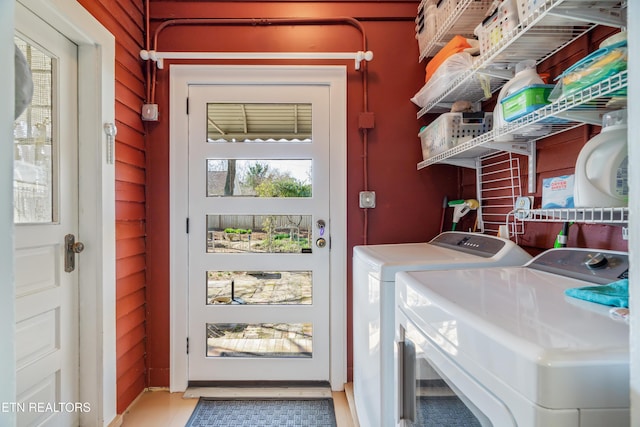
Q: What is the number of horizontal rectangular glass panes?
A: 5